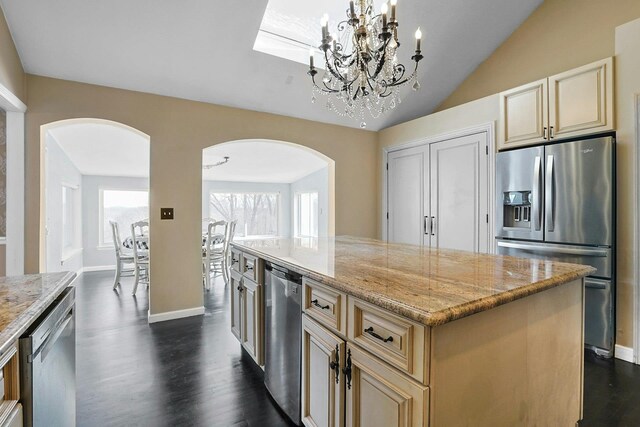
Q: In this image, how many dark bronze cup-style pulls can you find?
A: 0